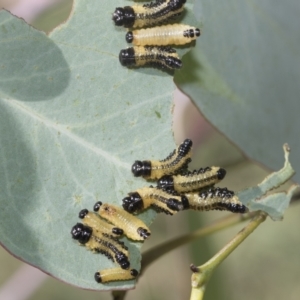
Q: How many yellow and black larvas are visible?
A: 11